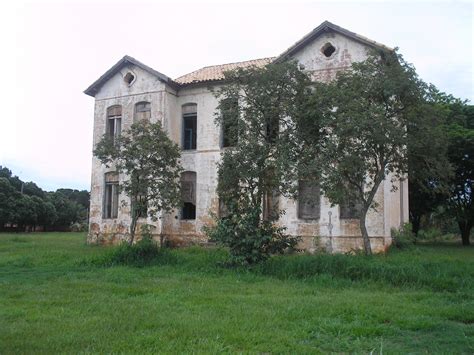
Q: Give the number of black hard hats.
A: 0